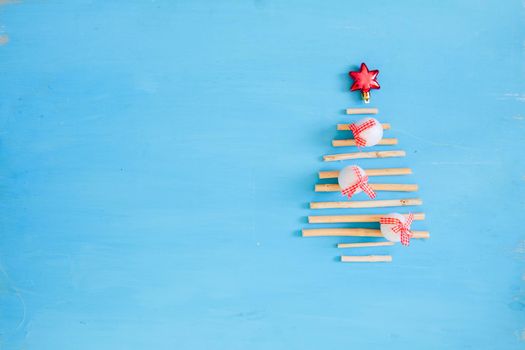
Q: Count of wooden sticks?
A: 11